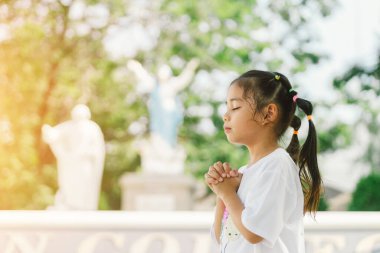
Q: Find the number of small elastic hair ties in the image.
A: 5